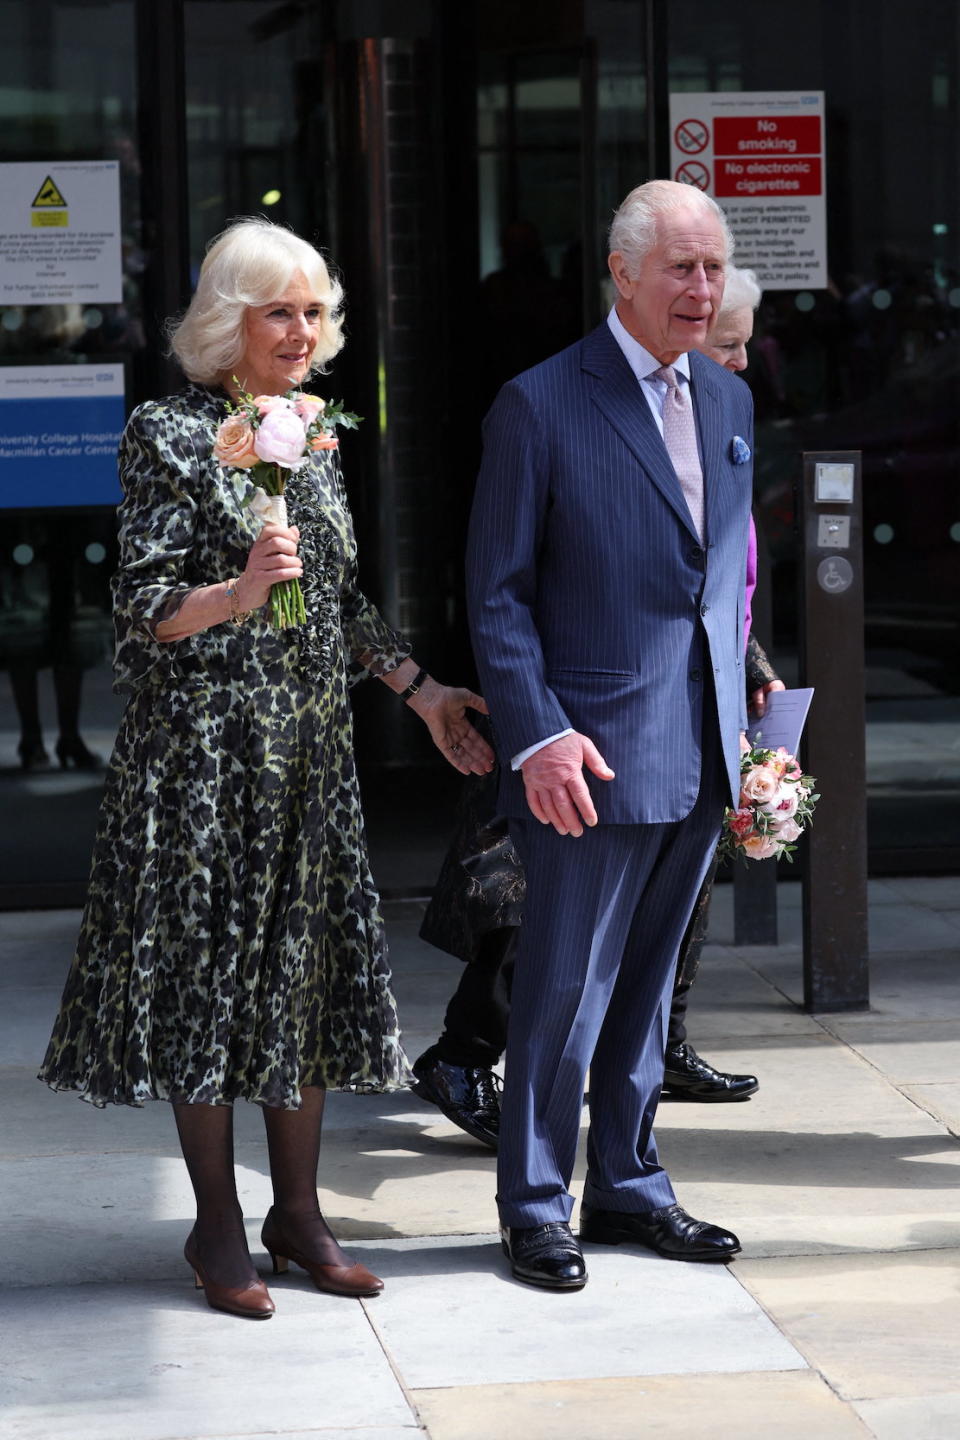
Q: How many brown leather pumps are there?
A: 2